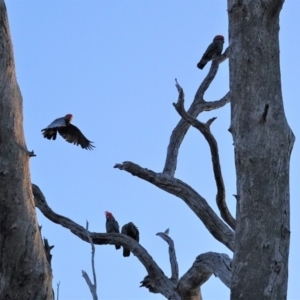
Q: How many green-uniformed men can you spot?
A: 0